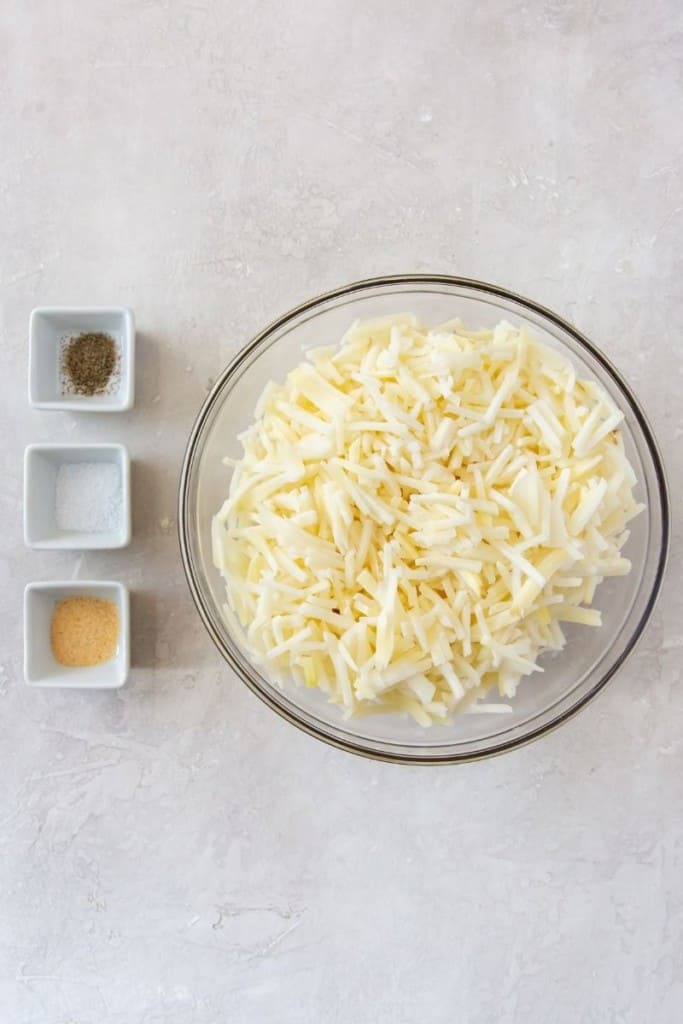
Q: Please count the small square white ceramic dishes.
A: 3